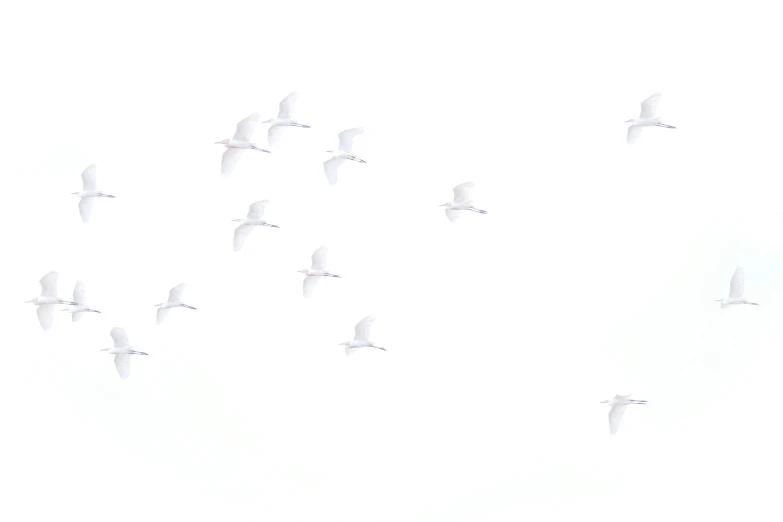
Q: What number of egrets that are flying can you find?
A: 15